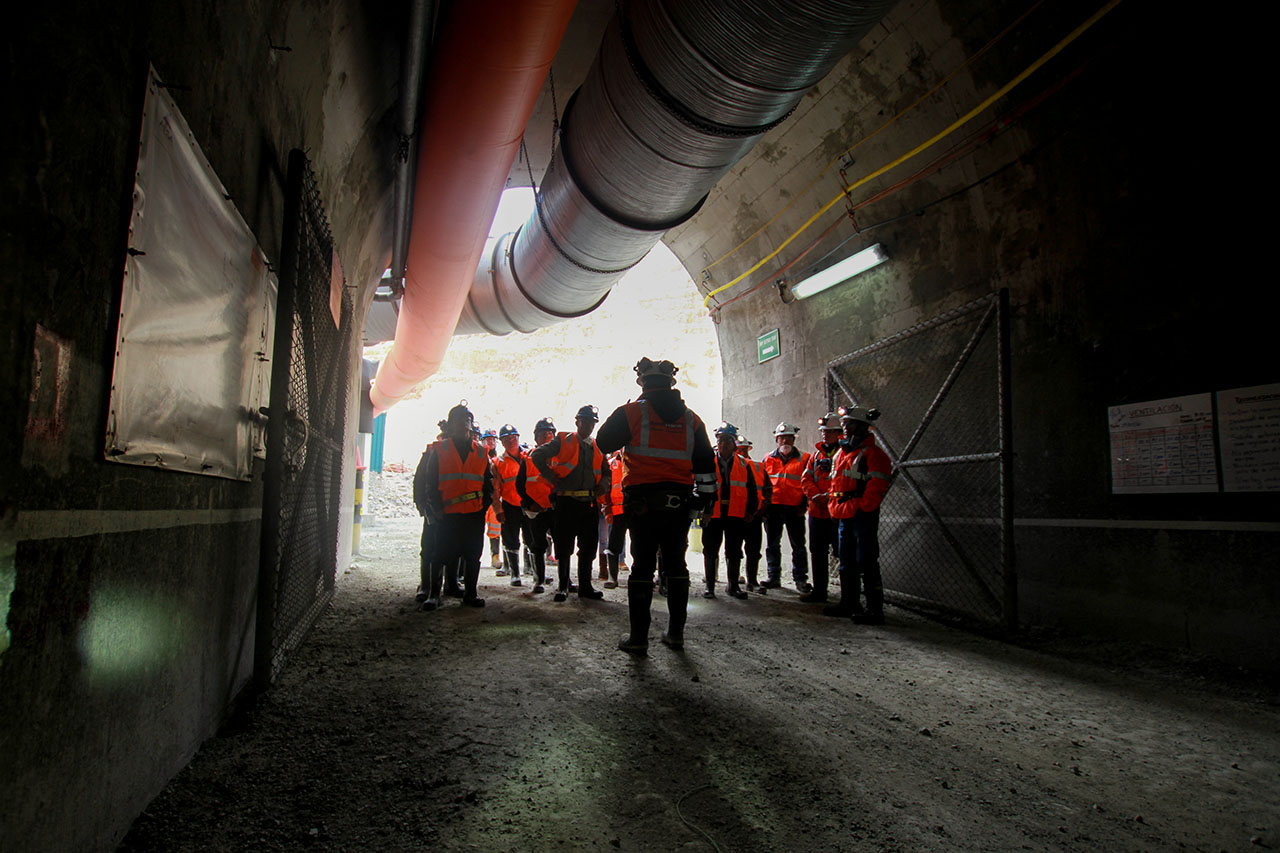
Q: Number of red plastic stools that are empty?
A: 0